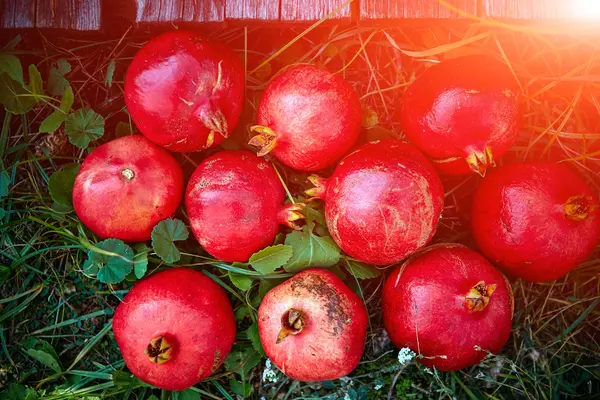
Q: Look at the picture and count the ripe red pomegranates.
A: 10